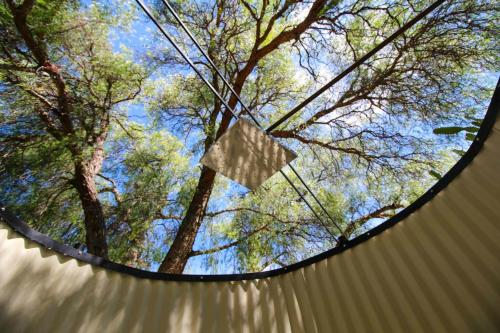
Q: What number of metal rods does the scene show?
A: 3